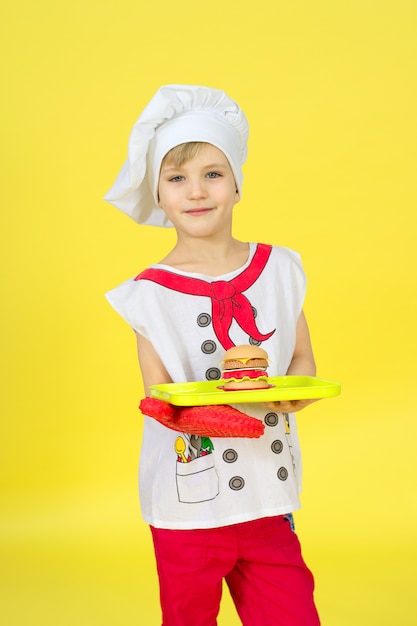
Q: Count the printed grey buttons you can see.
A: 10